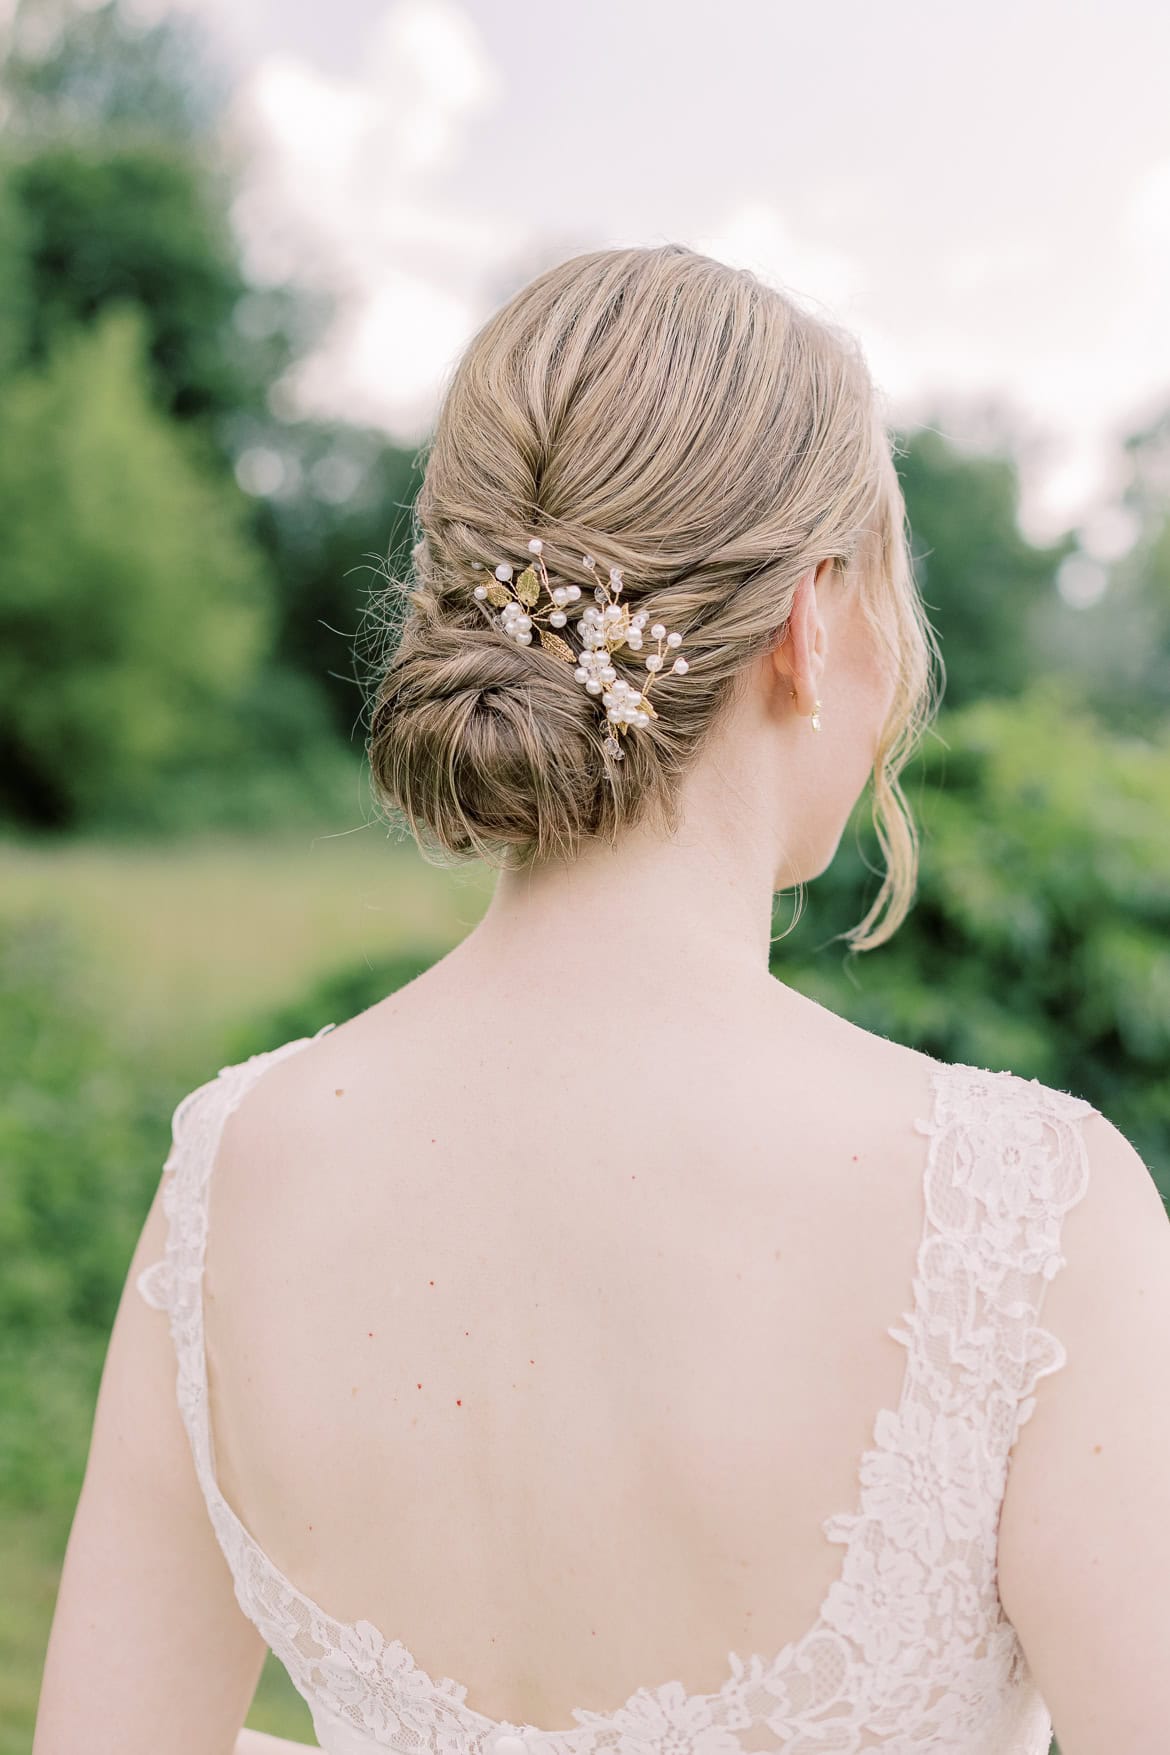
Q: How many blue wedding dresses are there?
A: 0